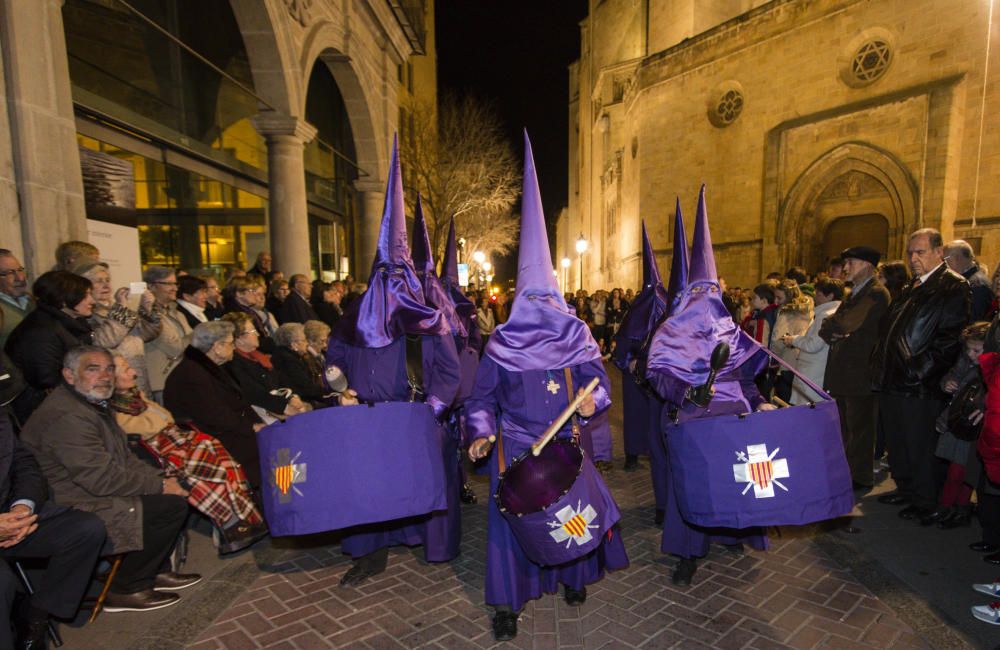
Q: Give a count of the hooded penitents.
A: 7